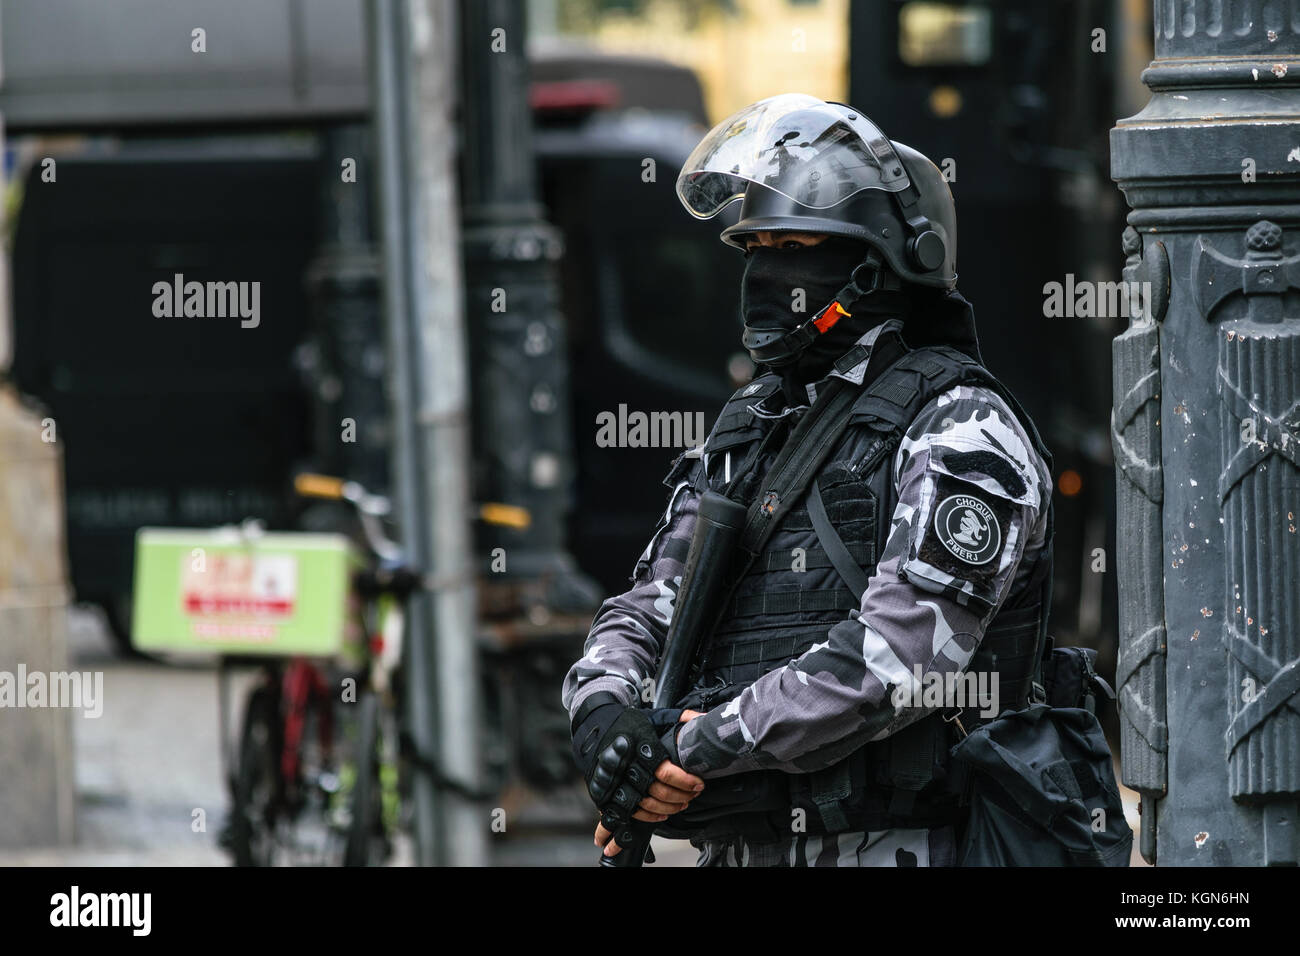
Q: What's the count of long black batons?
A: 1